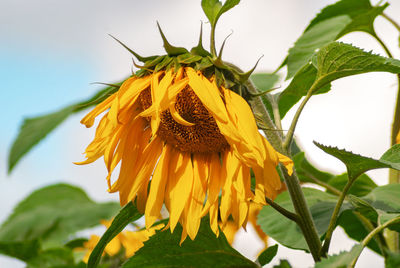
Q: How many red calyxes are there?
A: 0